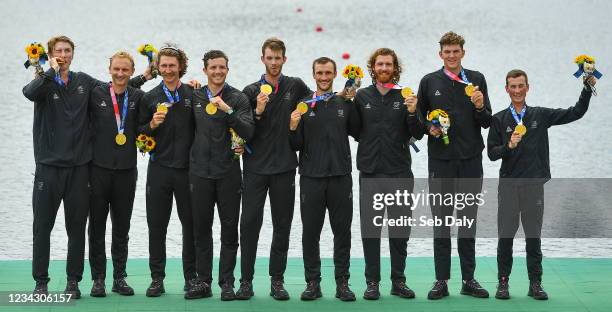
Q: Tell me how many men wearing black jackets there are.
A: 9